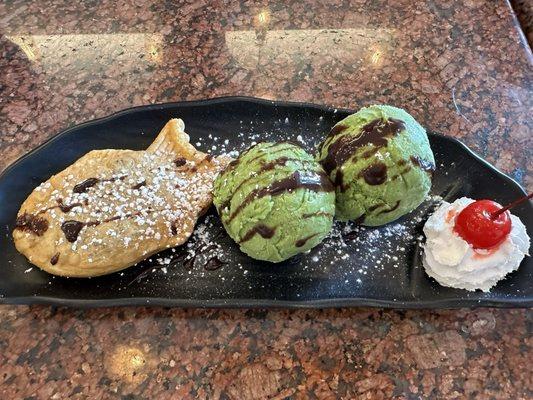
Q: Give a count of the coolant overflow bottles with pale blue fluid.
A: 0